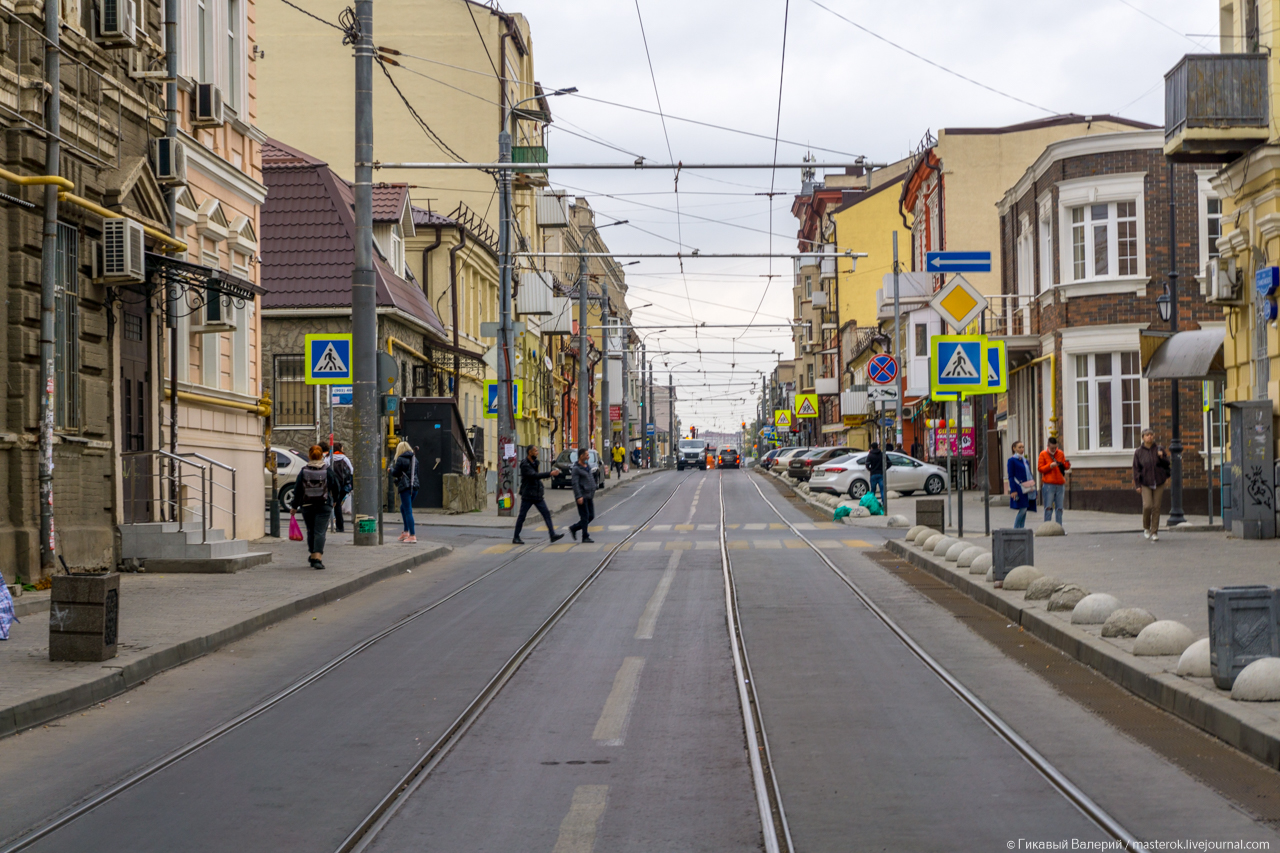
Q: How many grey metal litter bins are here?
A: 2